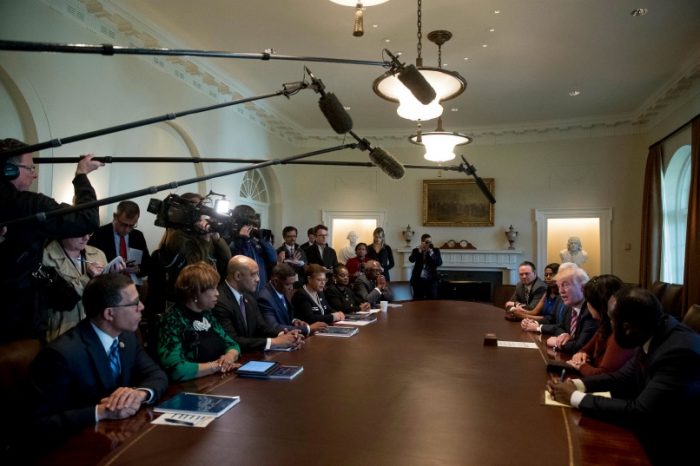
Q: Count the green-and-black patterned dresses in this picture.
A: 1